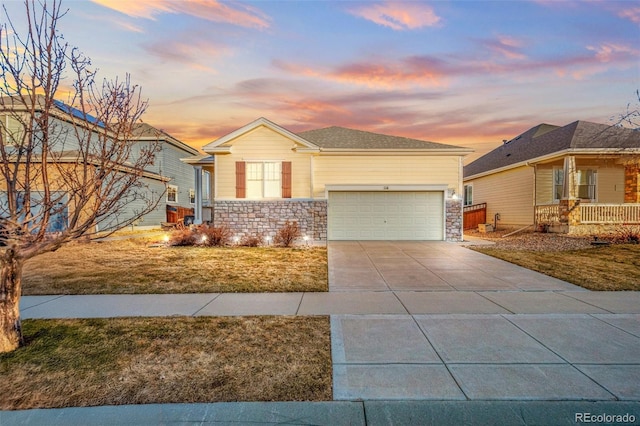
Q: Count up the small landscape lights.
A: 5